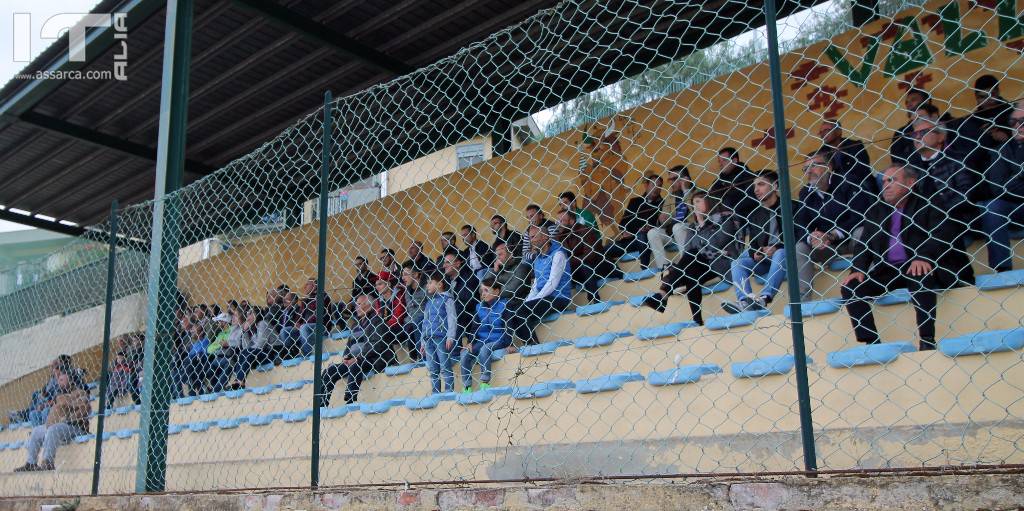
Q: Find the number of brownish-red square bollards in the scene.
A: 0